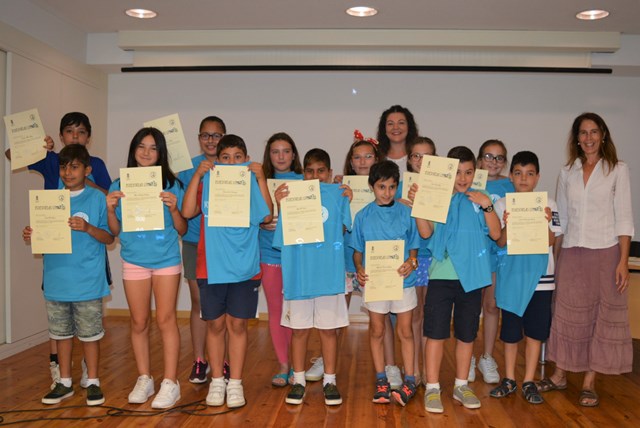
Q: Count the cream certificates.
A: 13